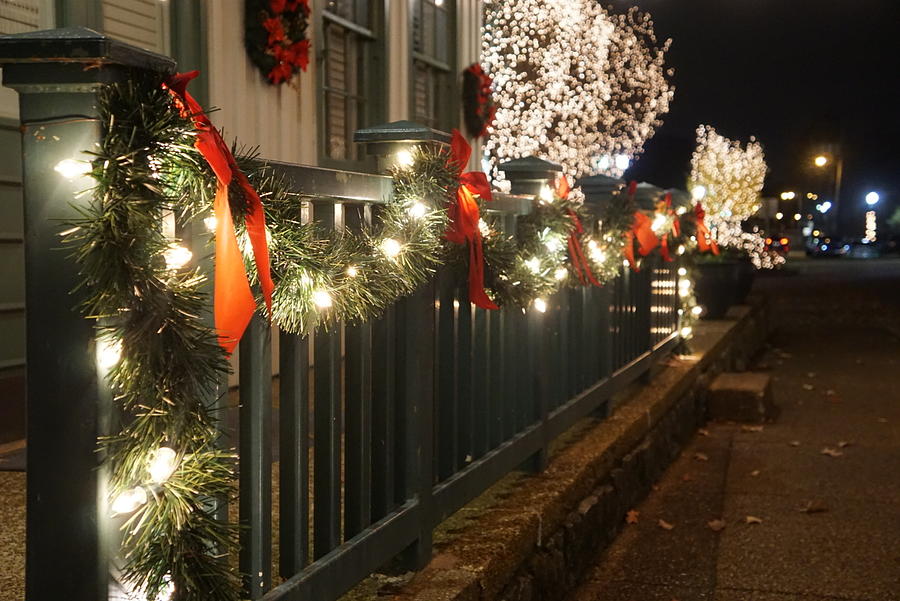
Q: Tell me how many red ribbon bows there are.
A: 6